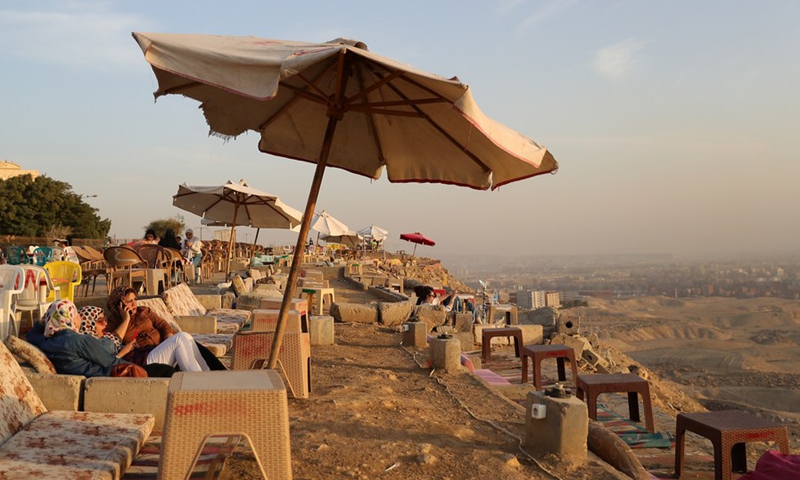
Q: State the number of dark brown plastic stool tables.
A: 4